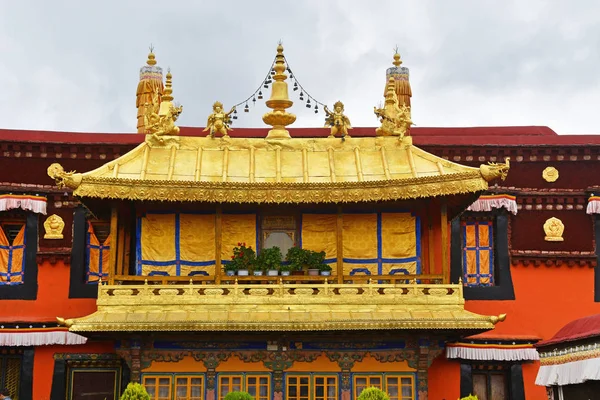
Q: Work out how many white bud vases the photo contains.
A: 6